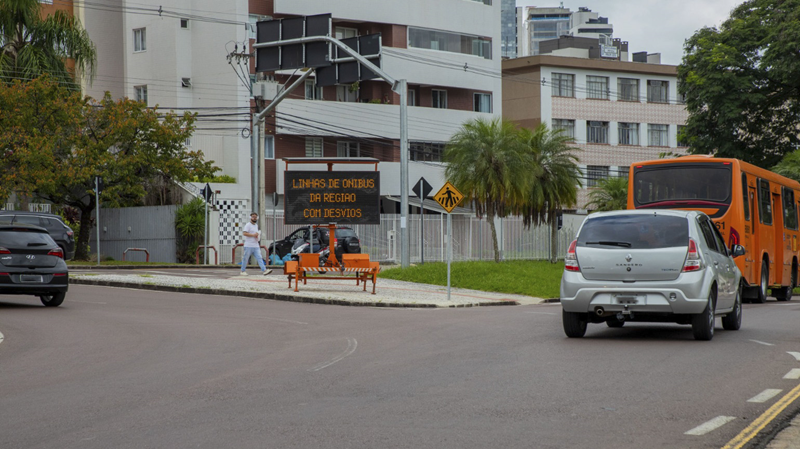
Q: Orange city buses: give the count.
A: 1